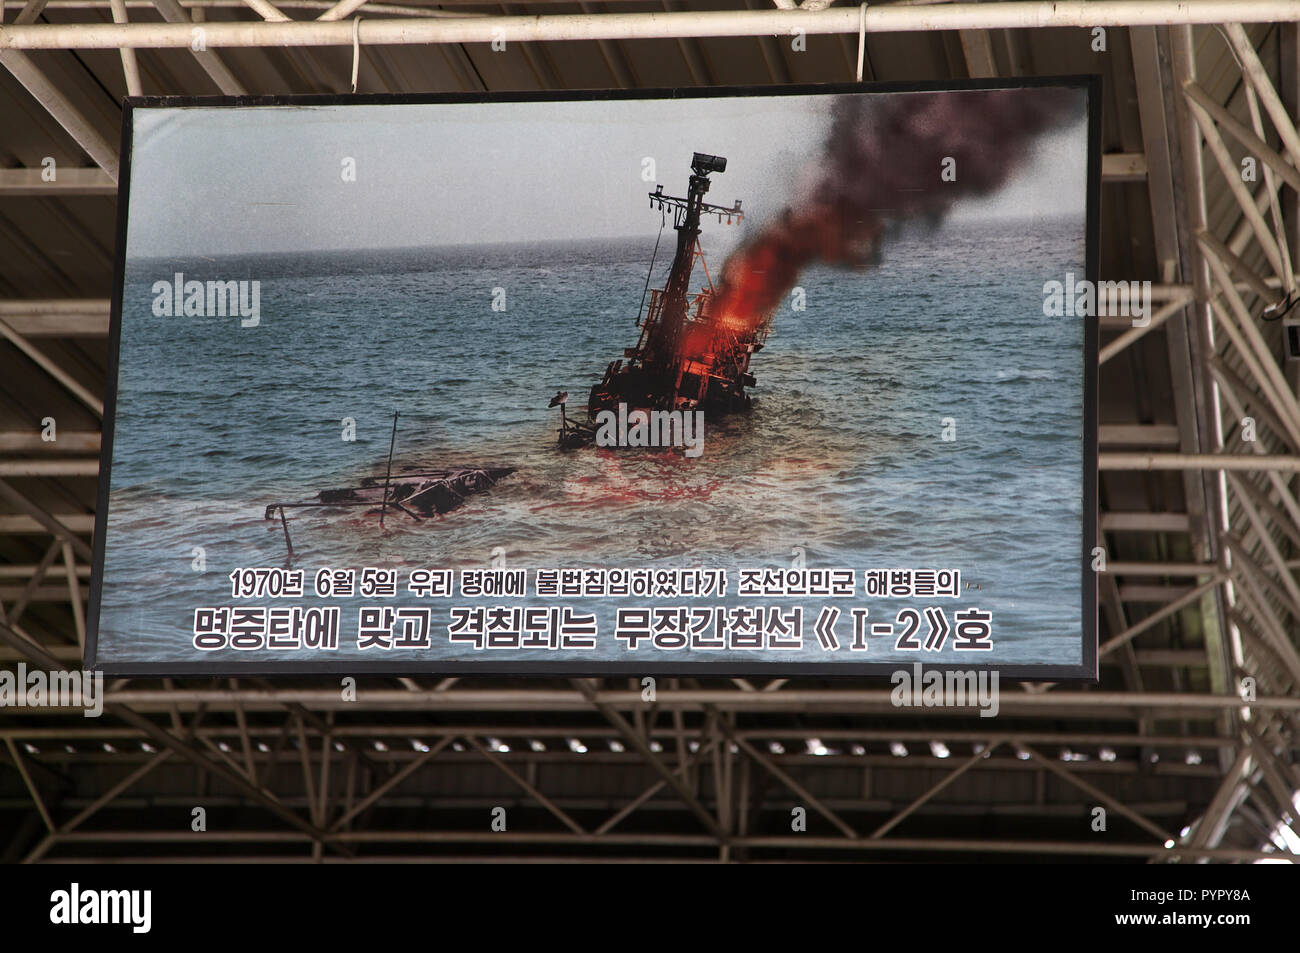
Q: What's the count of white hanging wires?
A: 2